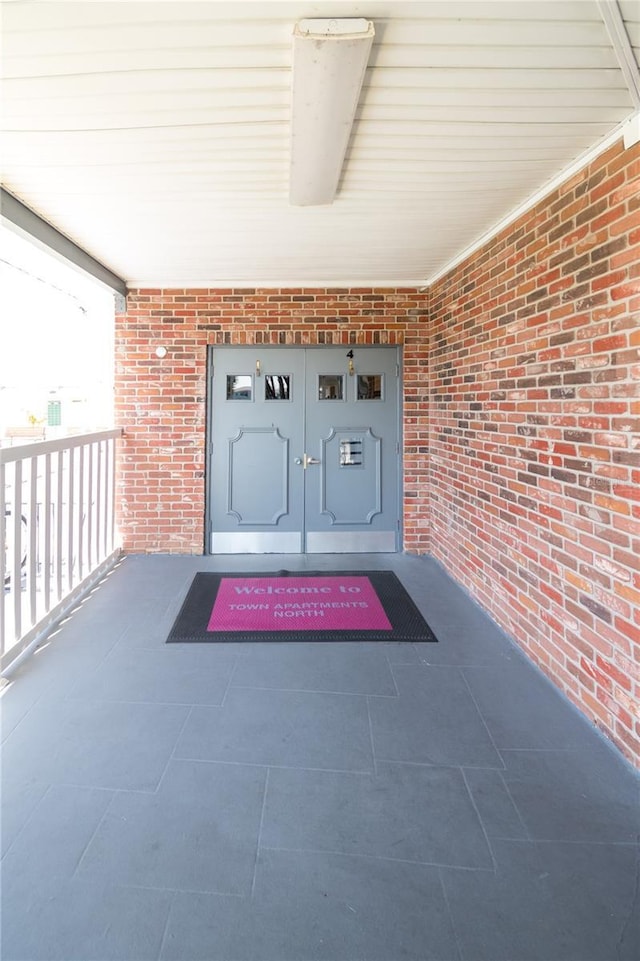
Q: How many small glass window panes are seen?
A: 4